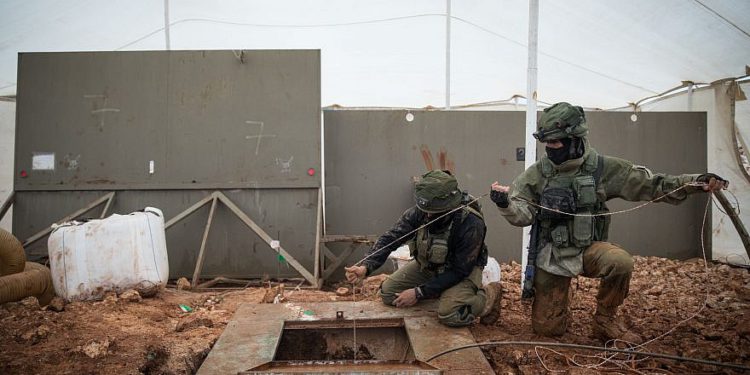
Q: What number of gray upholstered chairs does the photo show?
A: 0